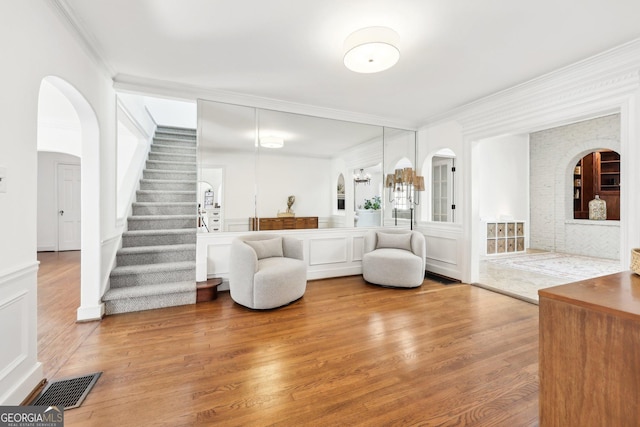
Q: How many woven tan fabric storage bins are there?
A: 8